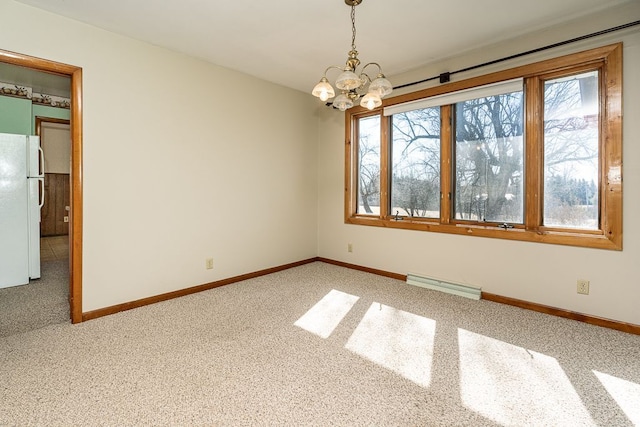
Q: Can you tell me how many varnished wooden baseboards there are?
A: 3